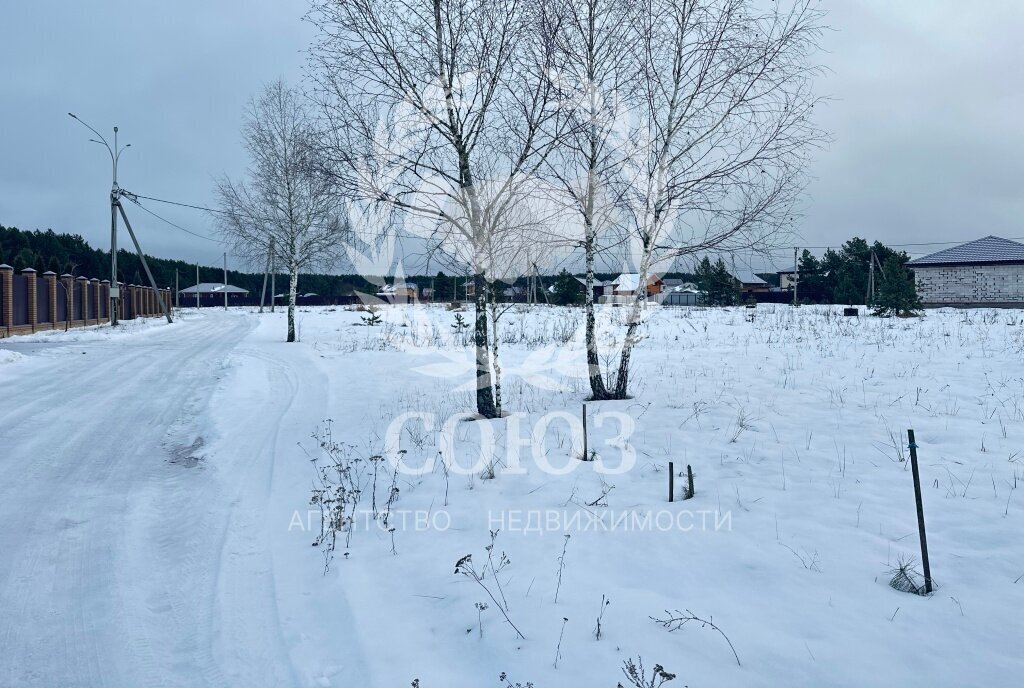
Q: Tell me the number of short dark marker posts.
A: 4